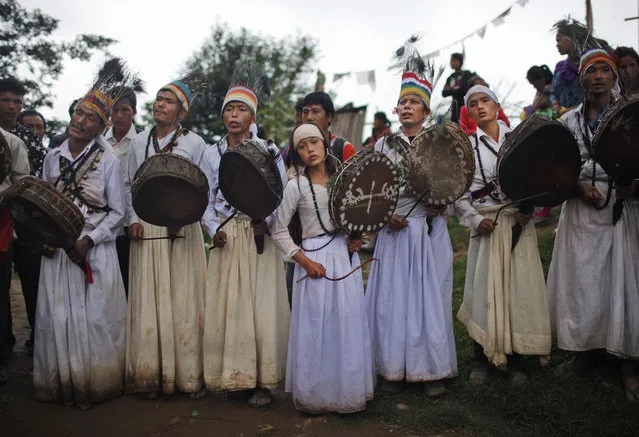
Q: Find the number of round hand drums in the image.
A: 8